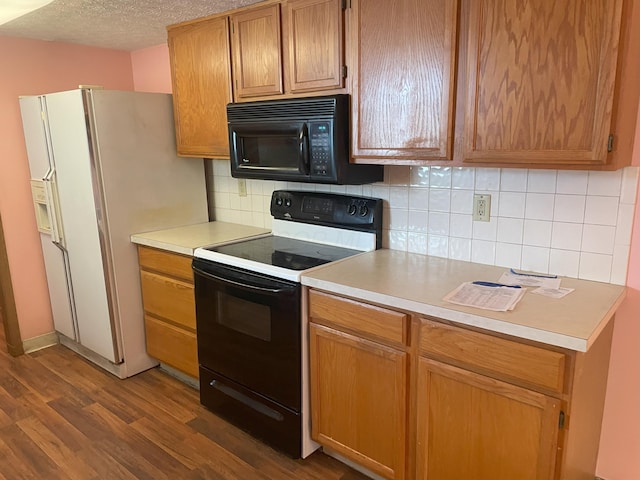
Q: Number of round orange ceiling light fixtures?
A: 0